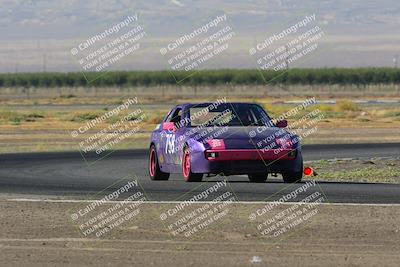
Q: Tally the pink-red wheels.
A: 2